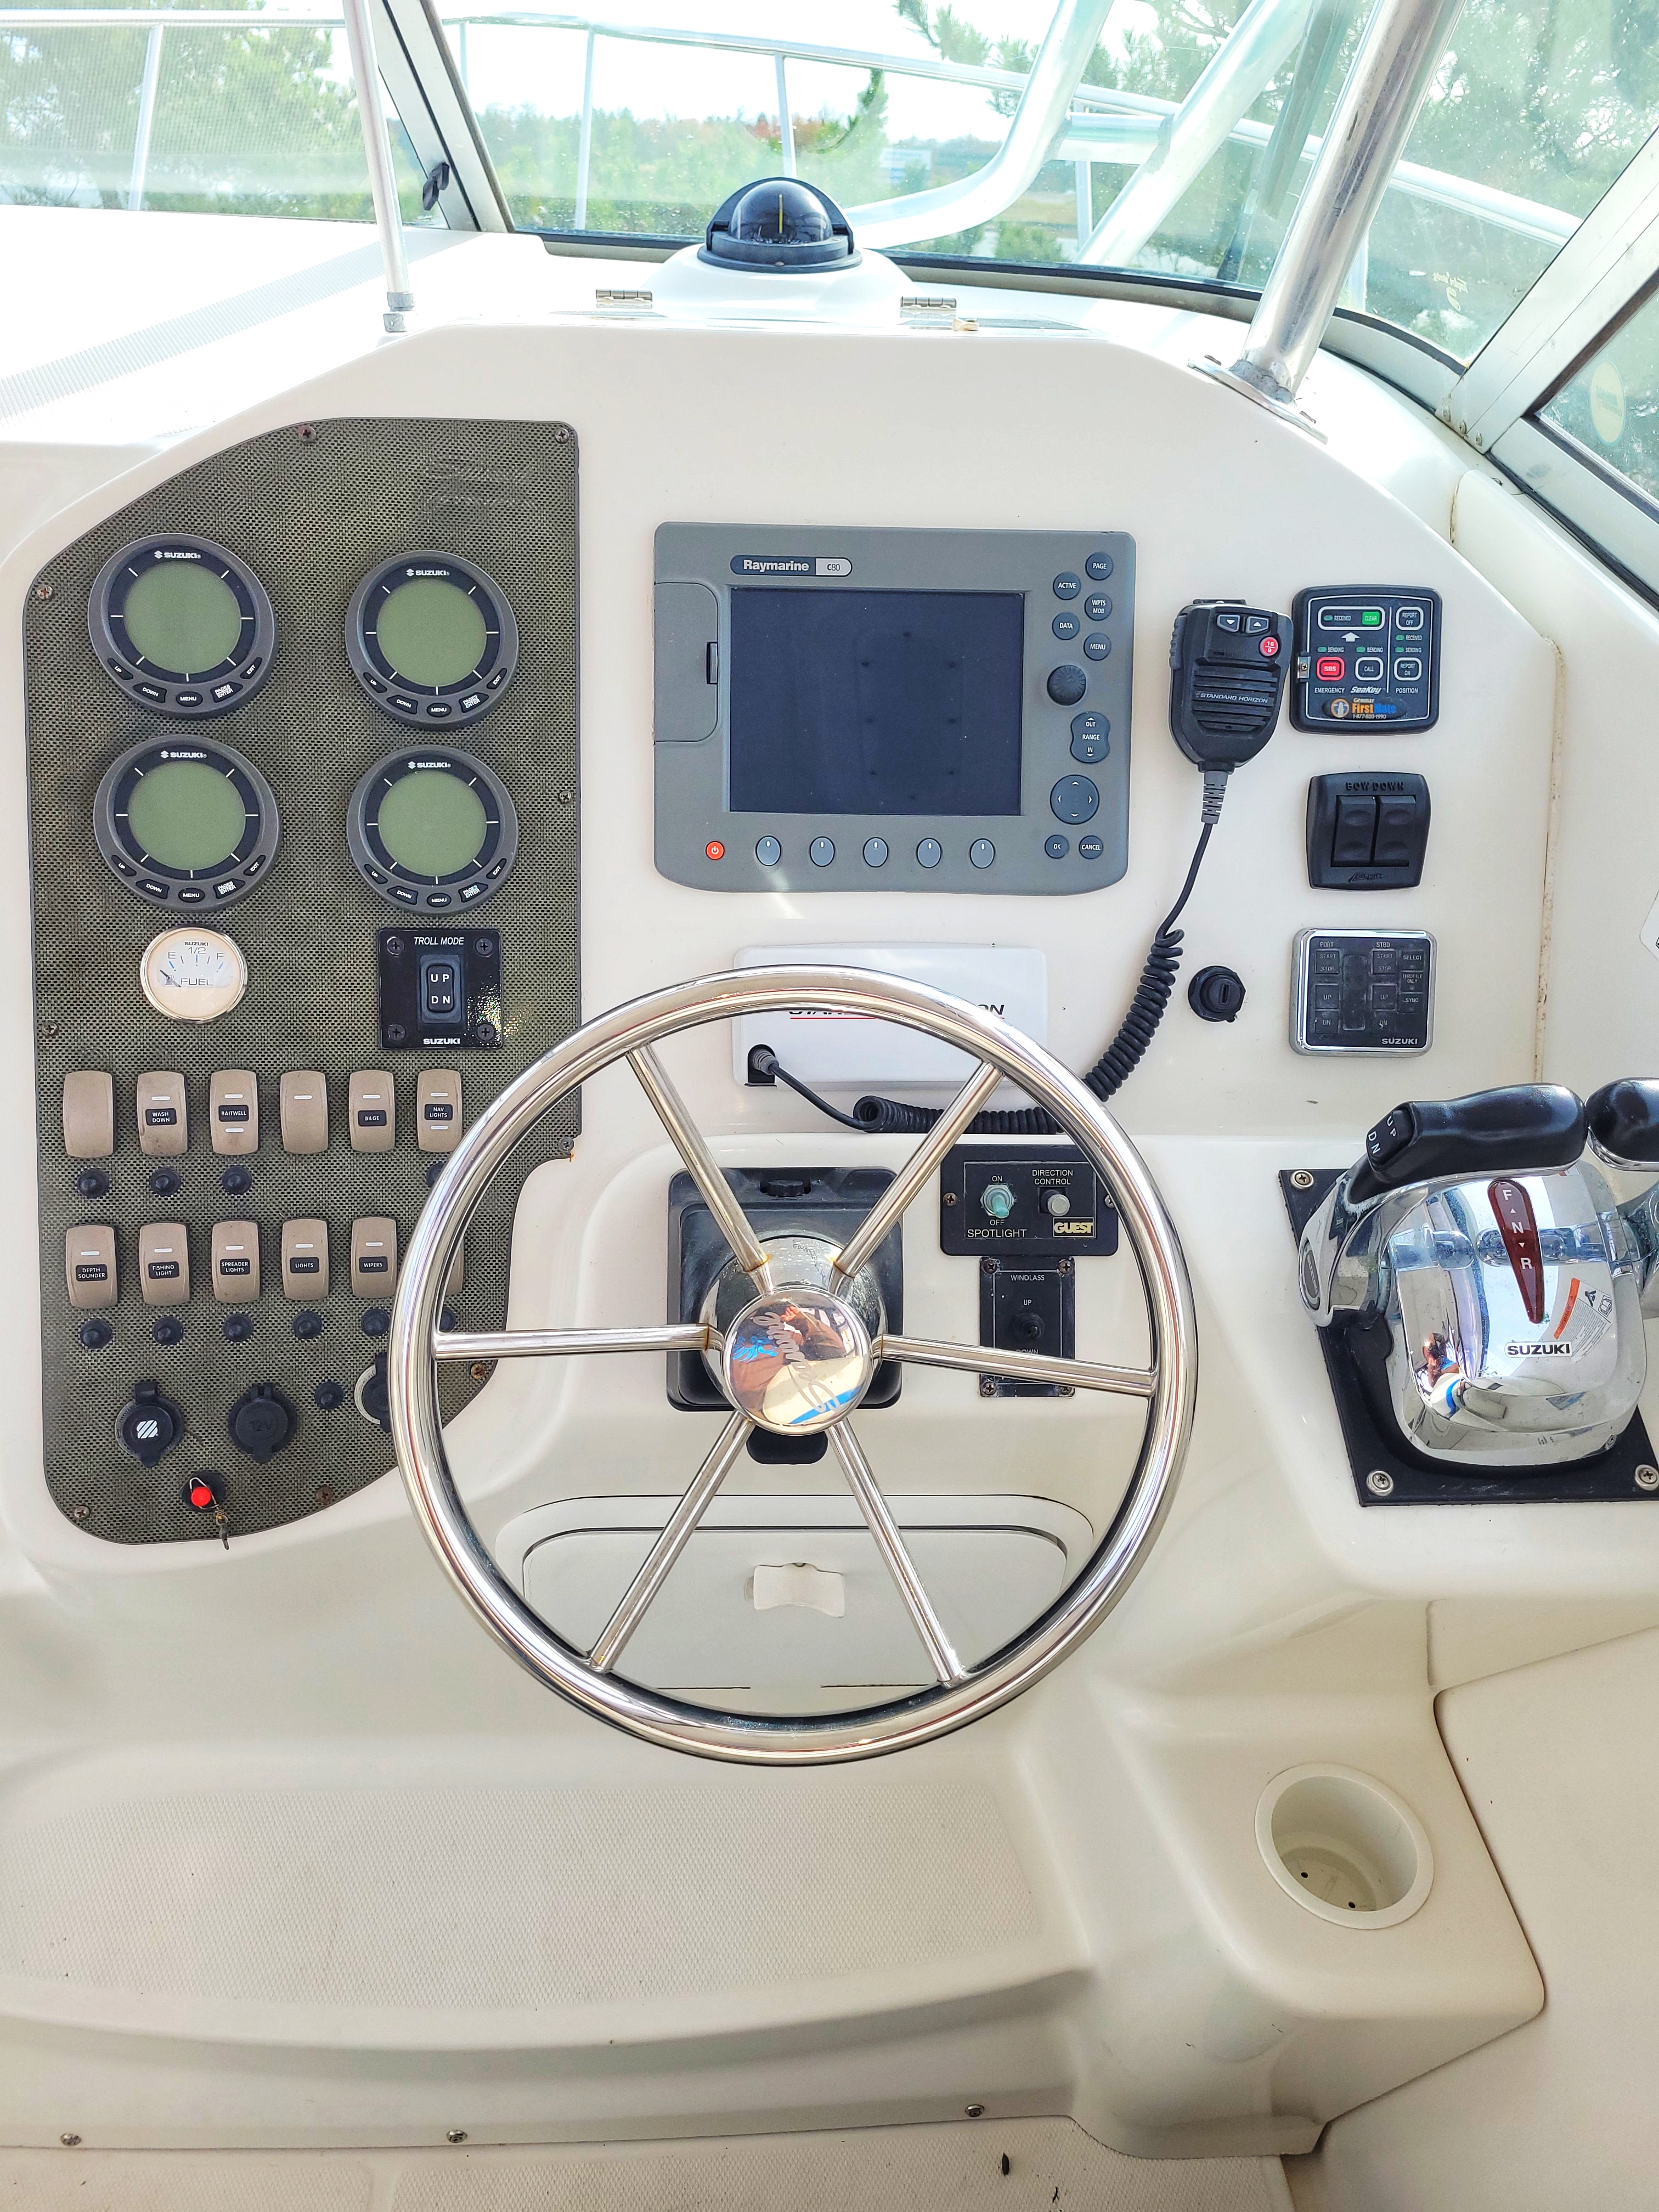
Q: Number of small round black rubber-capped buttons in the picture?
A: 11